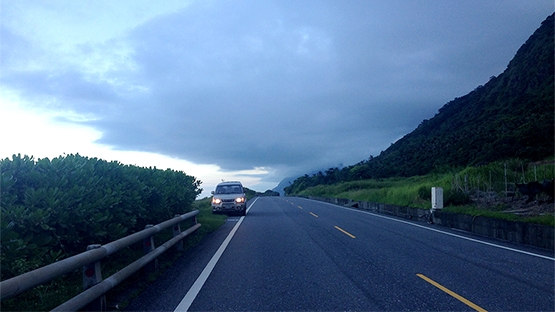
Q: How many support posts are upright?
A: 4